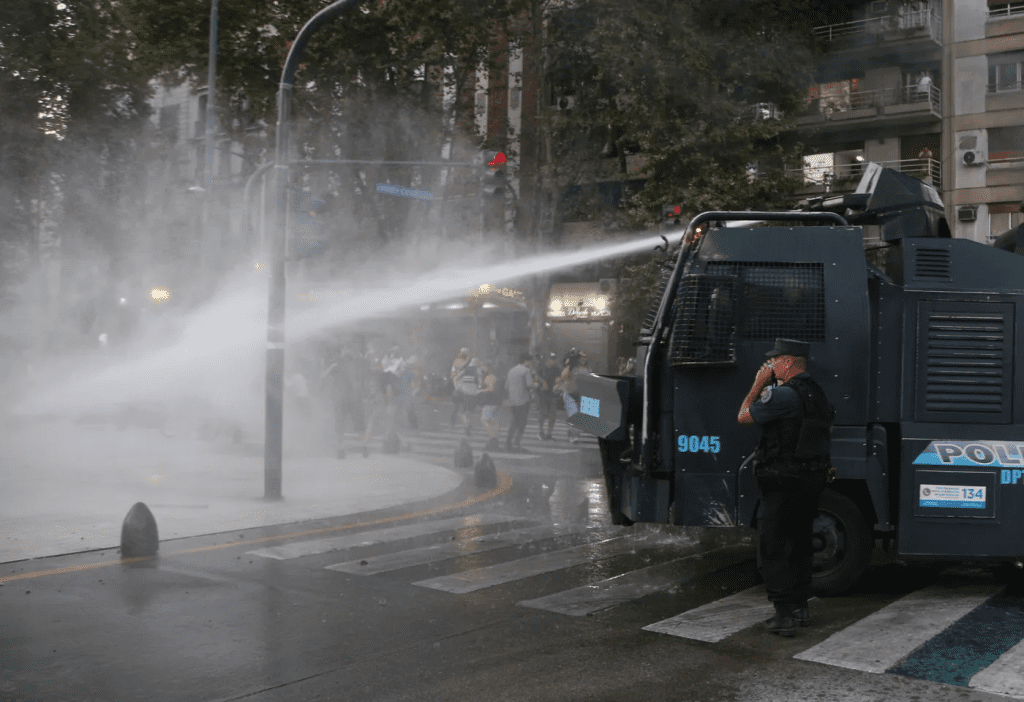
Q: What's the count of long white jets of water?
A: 1